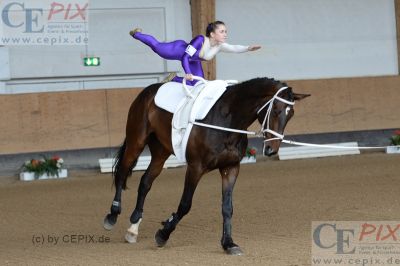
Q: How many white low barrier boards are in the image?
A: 2